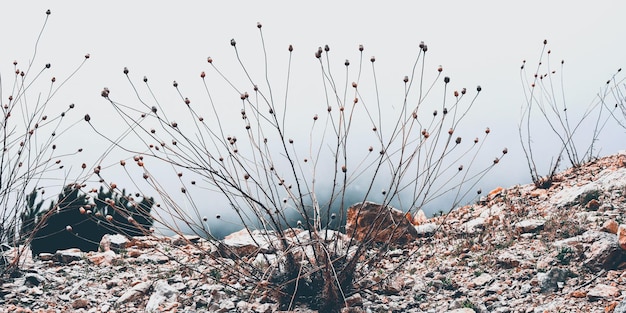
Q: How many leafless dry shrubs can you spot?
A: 3